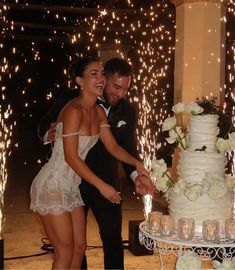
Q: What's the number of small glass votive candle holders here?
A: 5